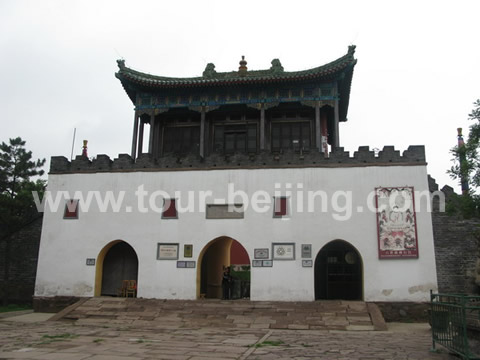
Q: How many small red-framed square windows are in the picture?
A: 3